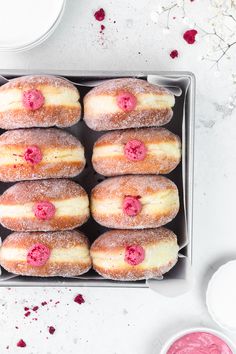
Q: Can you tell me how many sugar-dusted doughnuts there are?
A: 8